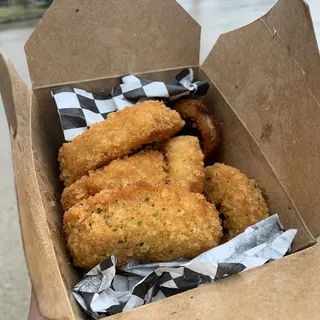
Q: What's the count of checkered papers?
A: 2